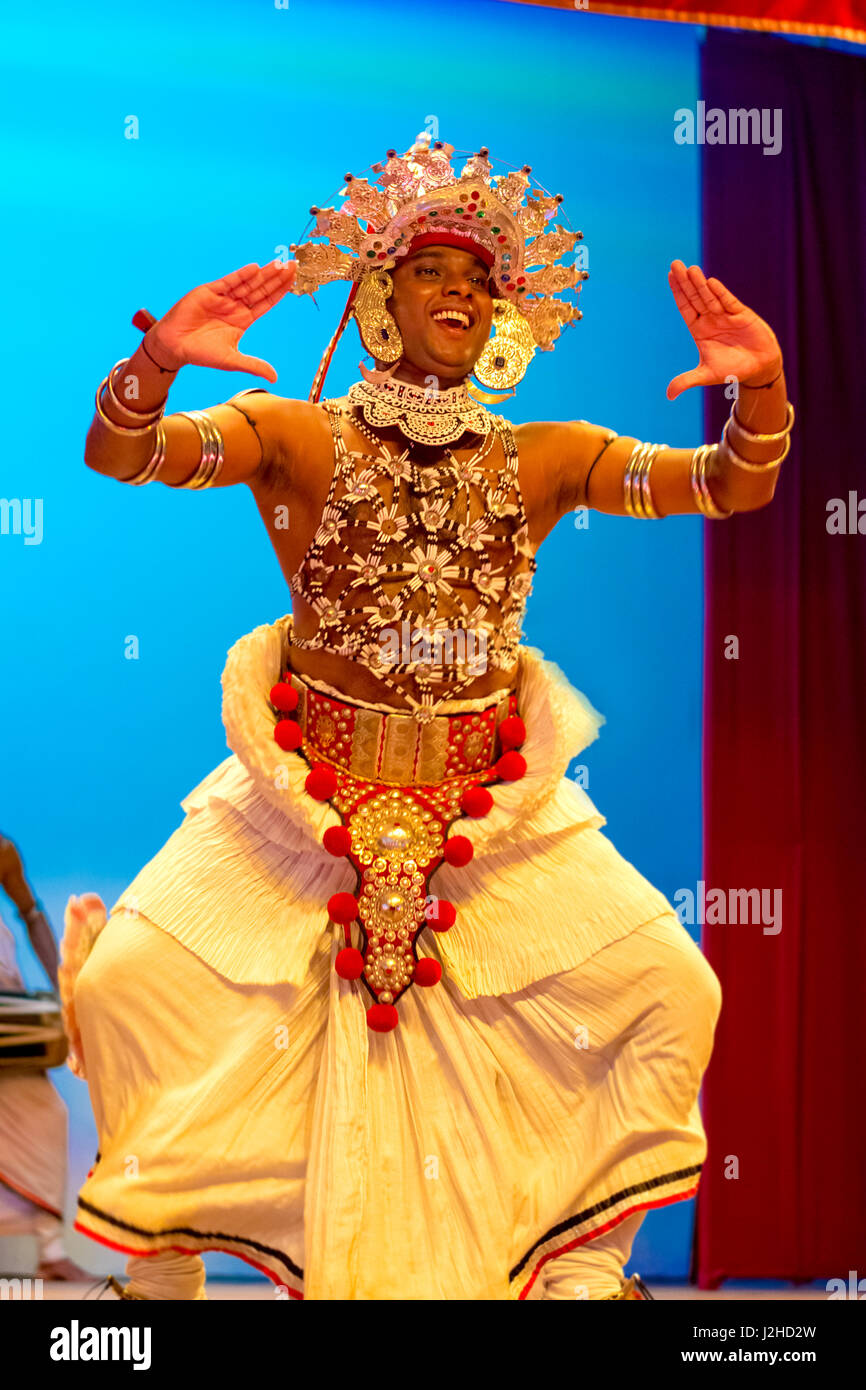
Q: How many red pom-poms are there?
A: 13